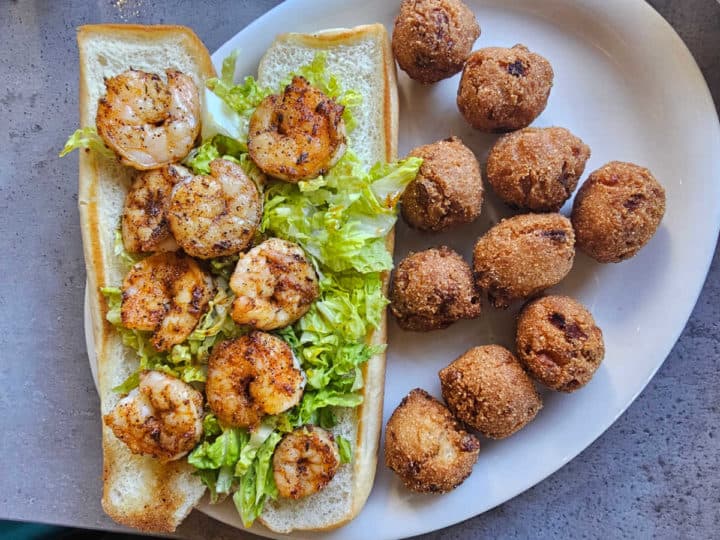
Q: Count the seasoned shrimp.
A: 9